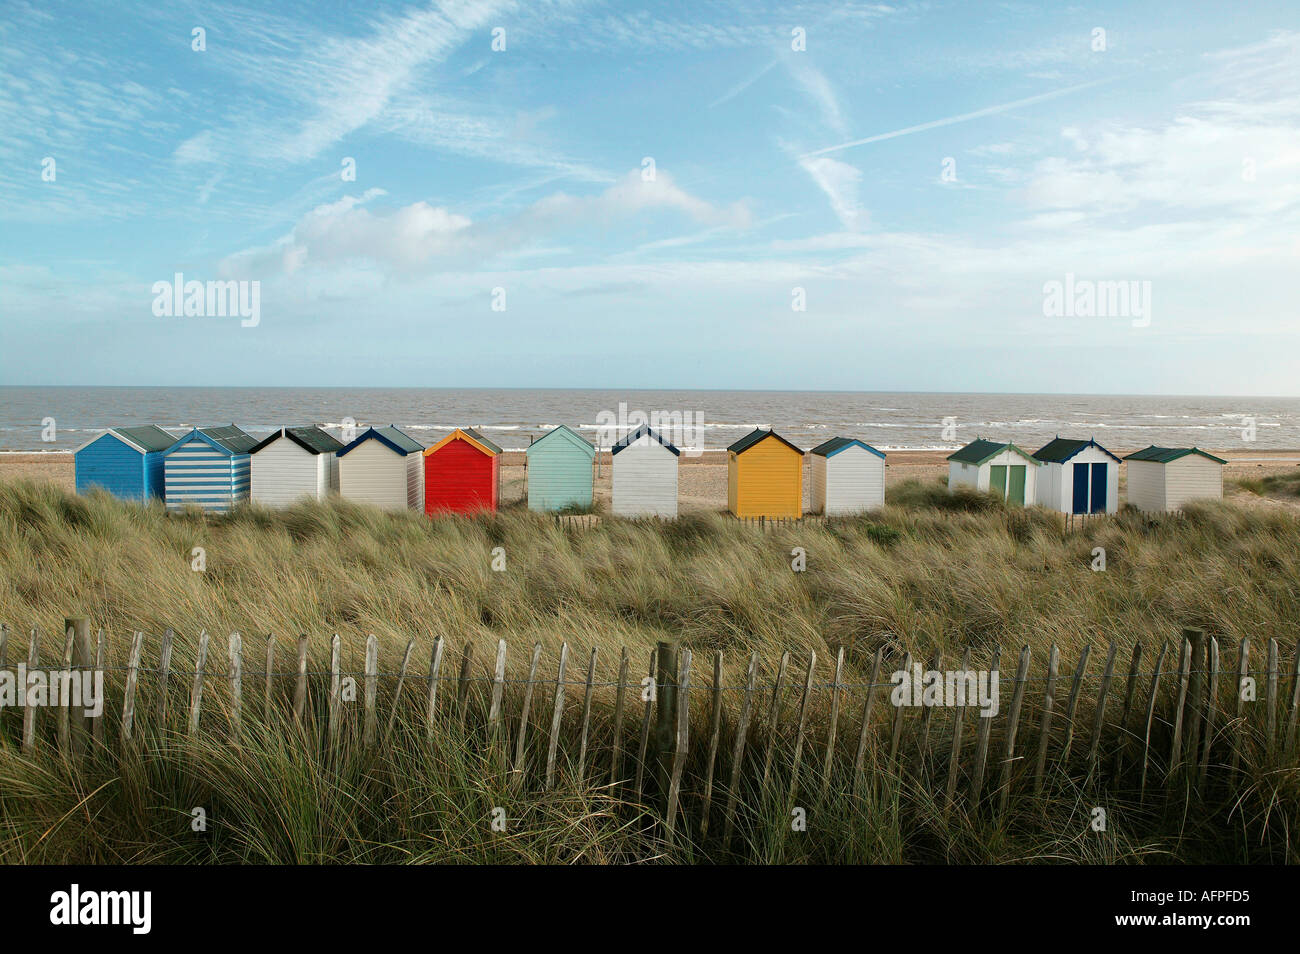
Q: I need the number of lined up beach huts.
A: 12